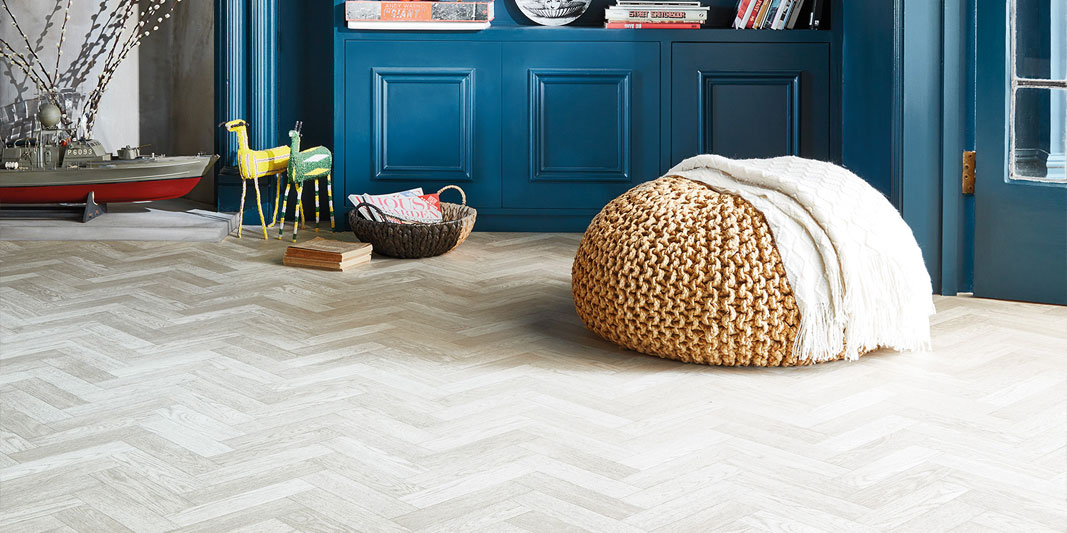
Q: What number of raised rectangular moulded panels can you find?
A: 3